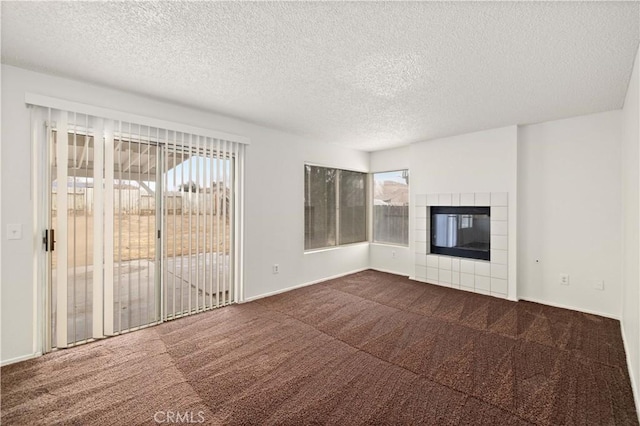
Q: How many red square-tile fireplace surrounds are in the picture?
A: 0